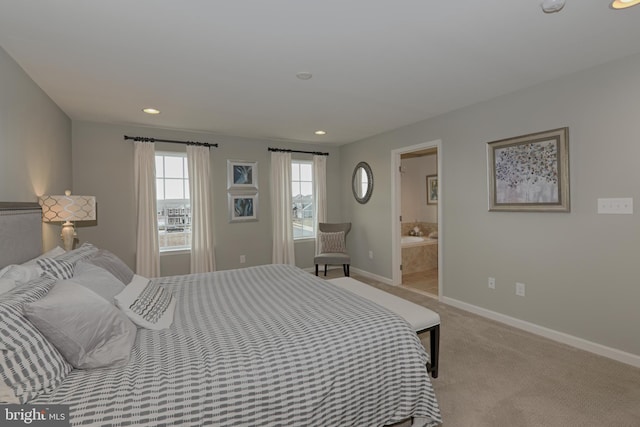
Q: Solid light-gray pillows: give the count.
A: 3